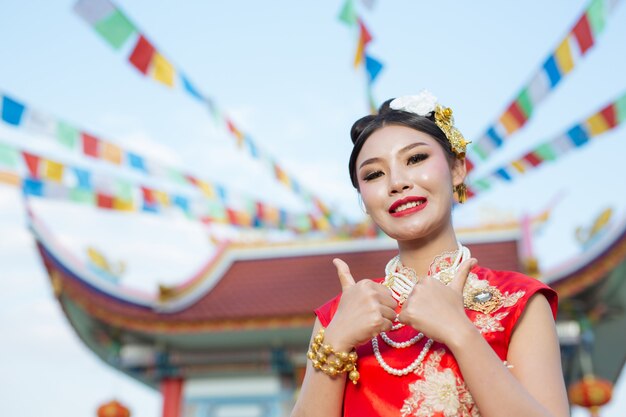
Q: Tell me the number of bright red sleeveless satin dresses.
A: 1